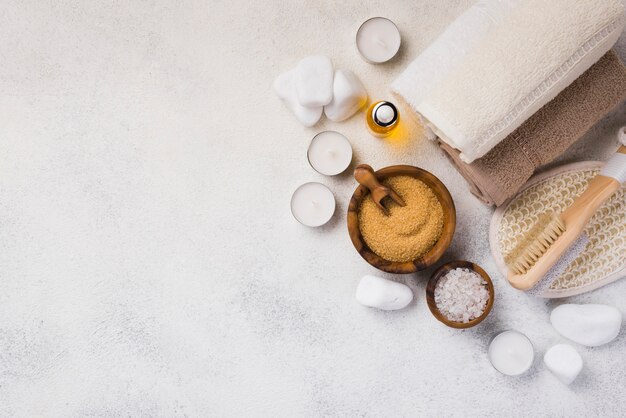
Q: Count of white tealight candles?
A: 4